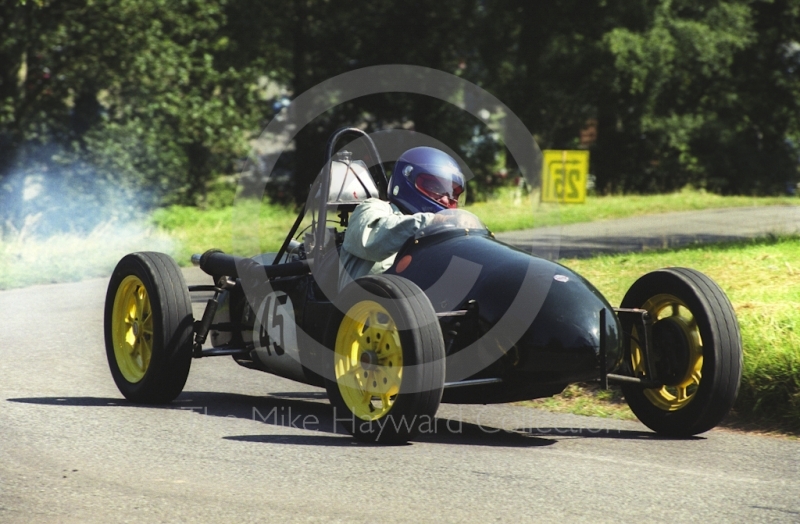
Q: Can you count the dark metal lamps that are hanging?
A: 0